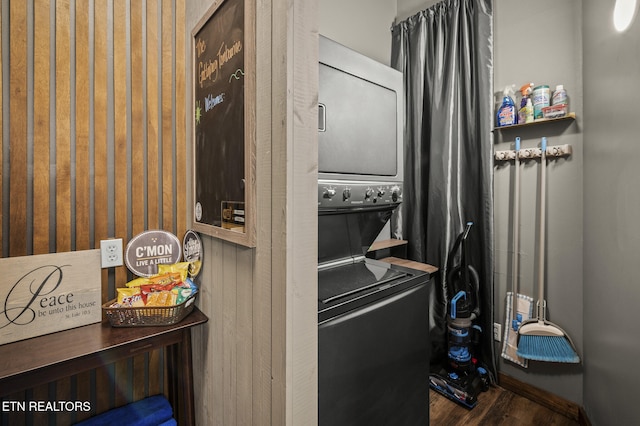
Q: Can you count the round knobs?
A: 5